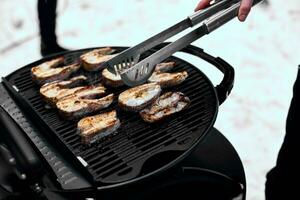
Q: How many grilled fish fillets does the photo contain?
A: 9